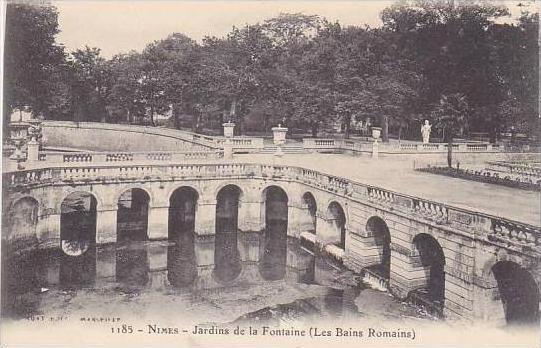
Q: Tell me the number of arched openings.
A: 11